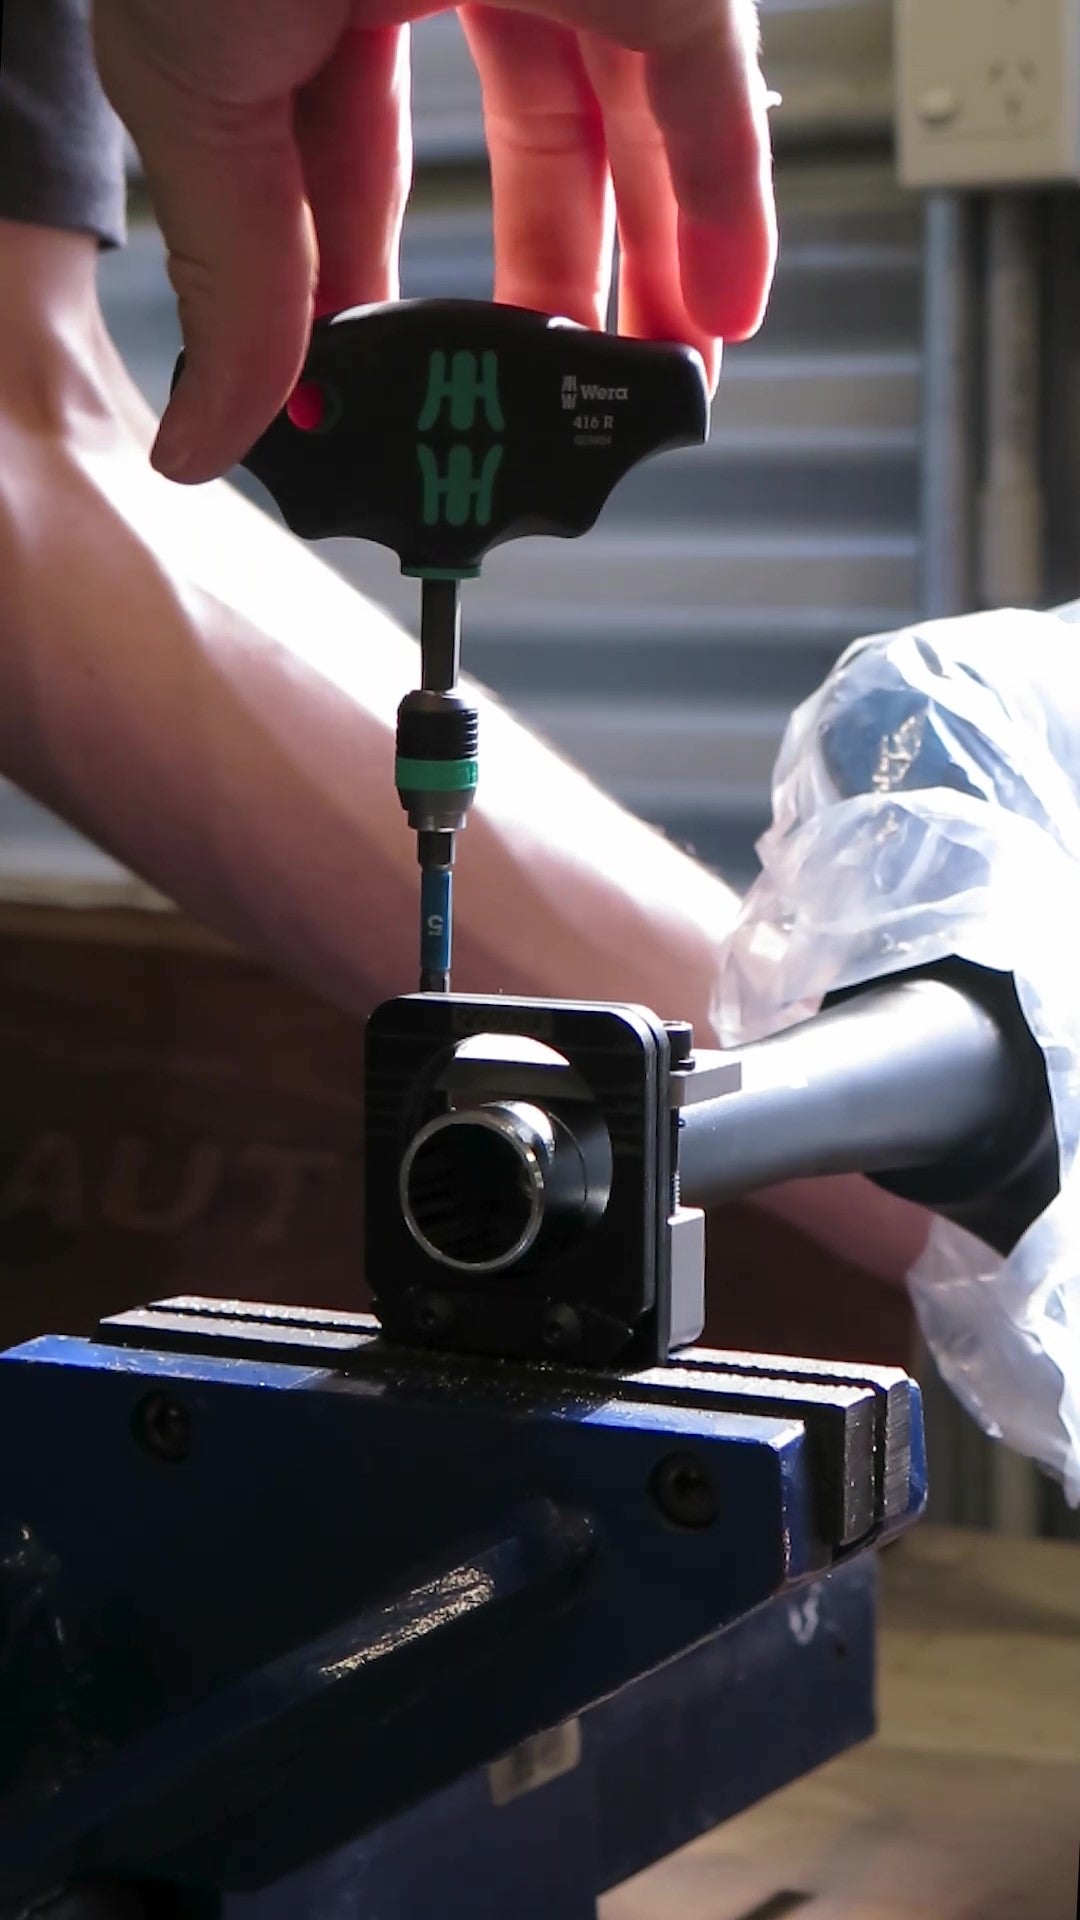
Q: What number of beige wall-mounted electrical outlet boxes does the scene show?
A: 1